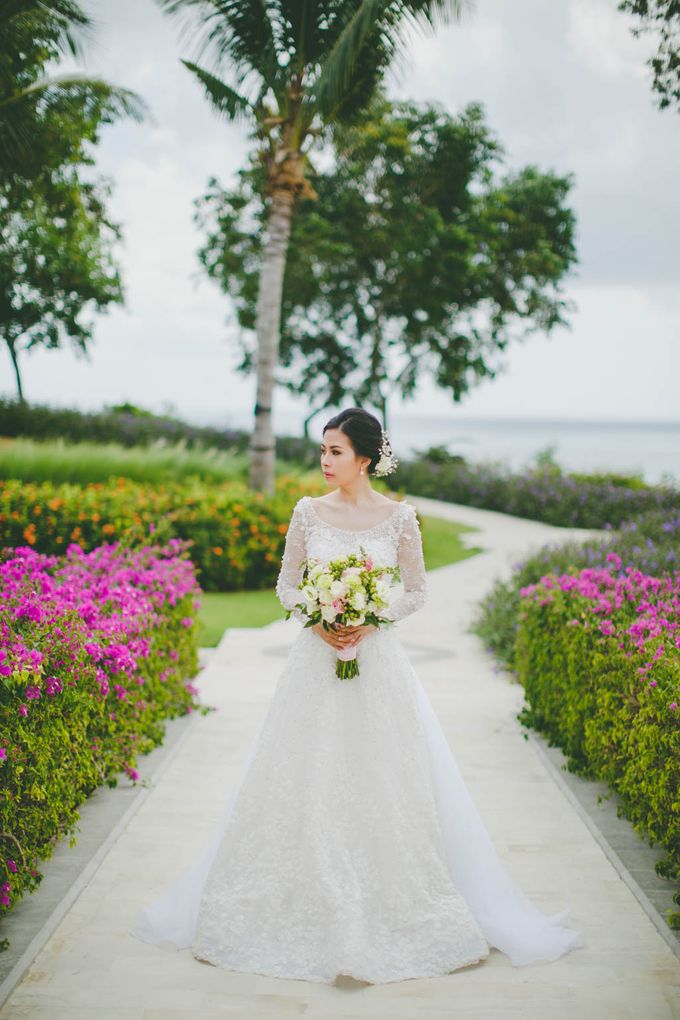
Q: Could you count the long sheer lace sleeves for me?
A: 2